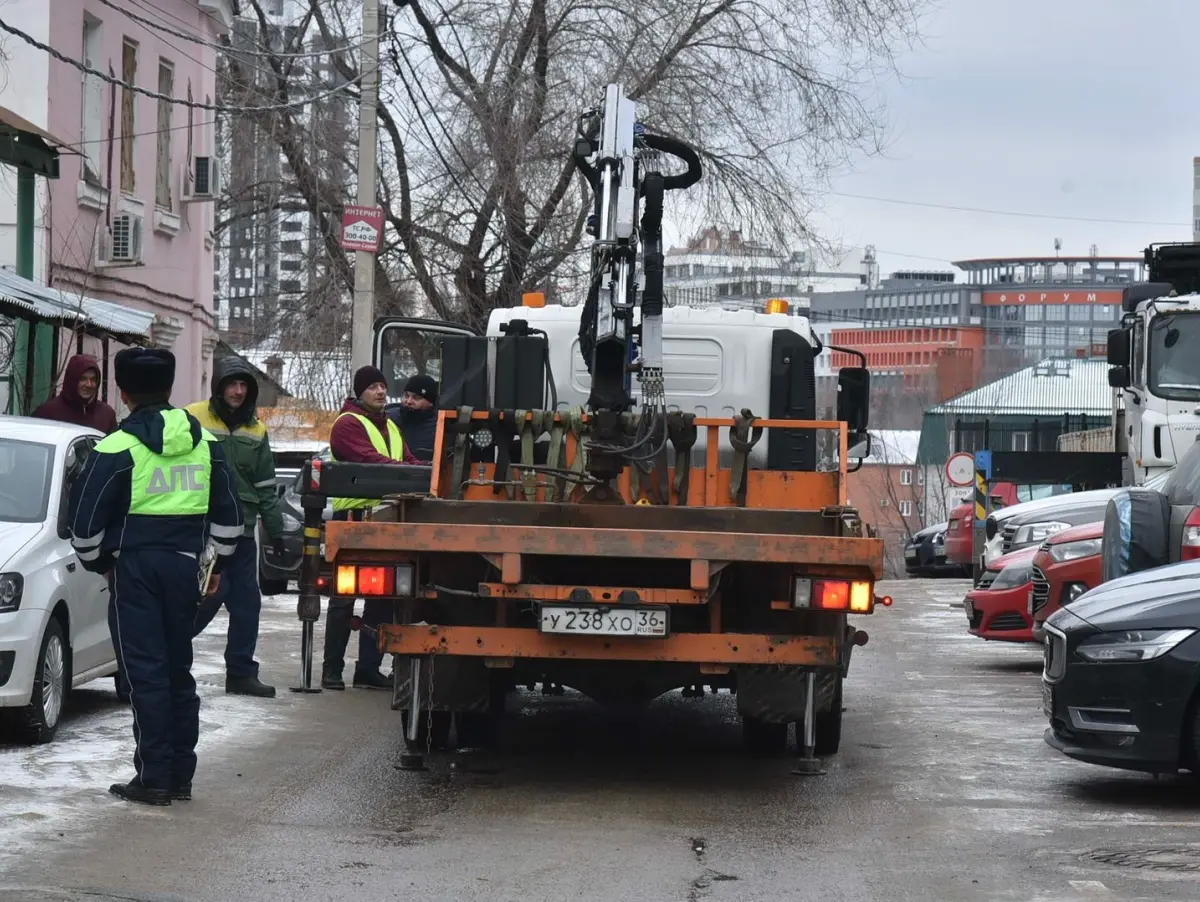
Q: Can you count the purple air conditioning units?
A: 0